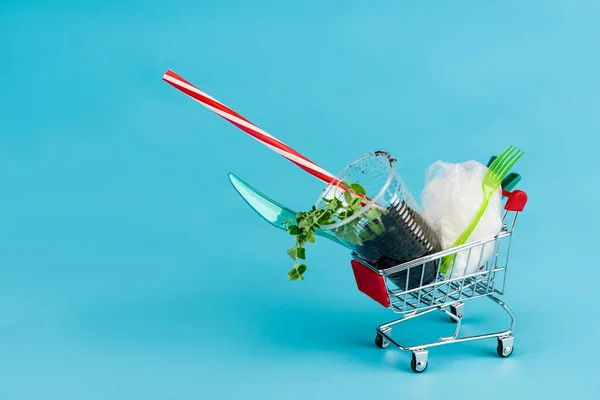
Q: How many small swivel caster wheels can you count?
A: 4